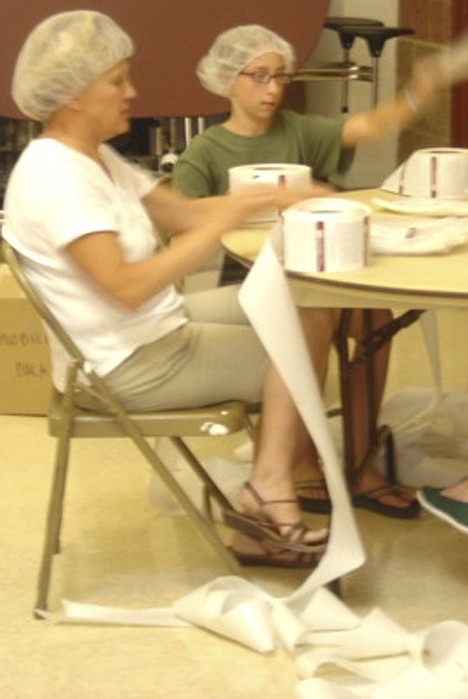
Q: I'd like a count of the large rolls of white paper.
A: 3